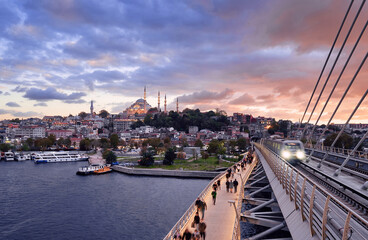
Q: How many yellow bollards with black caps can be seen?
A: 0